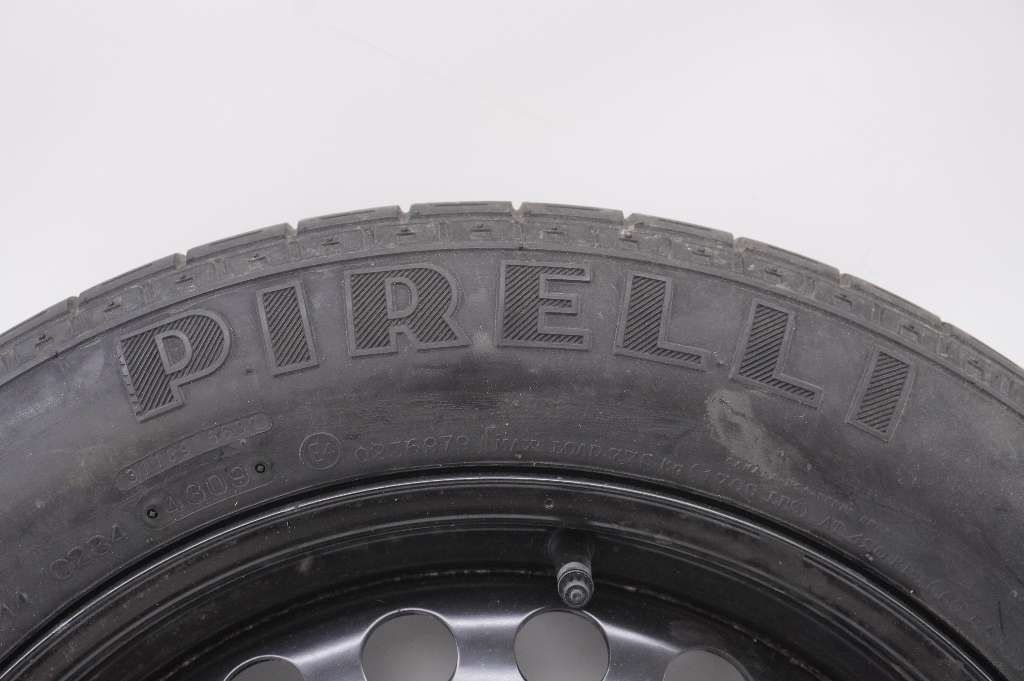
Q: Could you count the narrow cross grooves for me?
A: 9